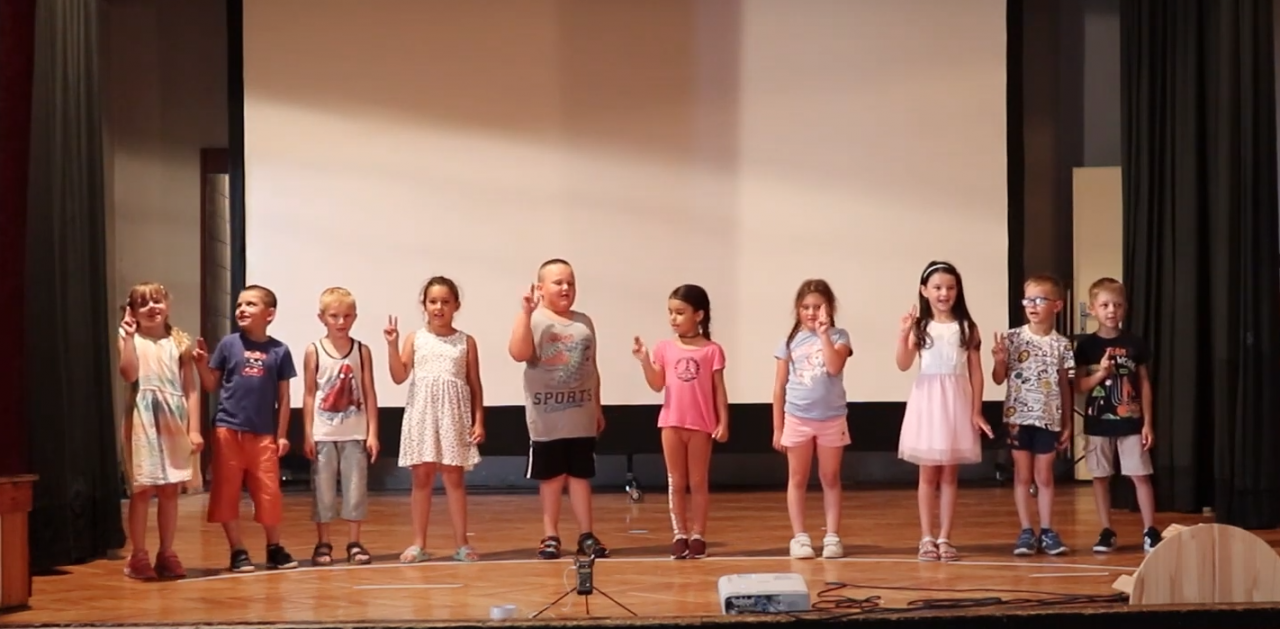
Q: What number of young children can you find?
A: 10